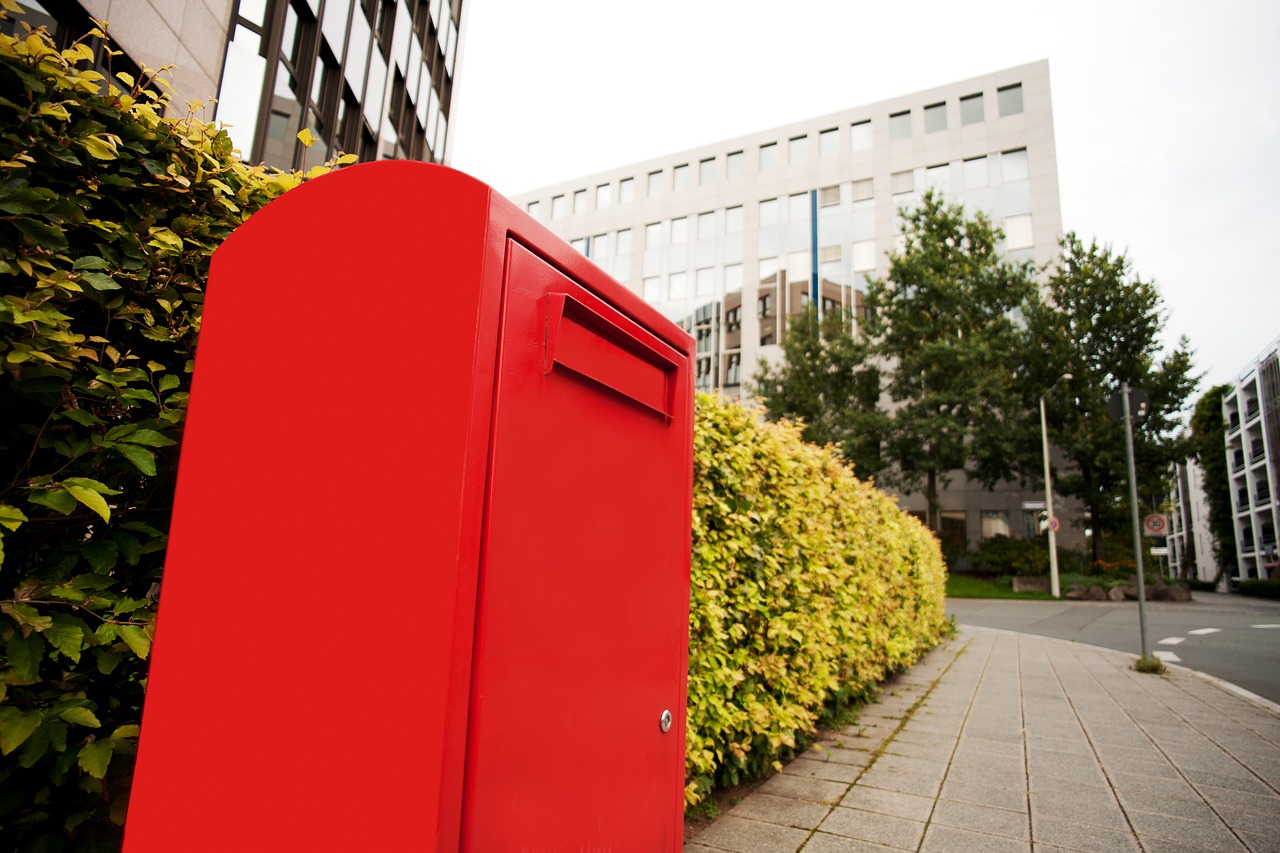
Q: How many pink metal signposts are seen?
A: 0